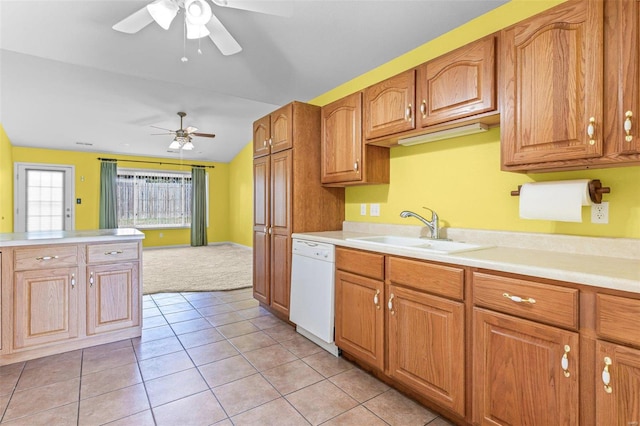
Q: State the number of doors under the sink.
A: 2